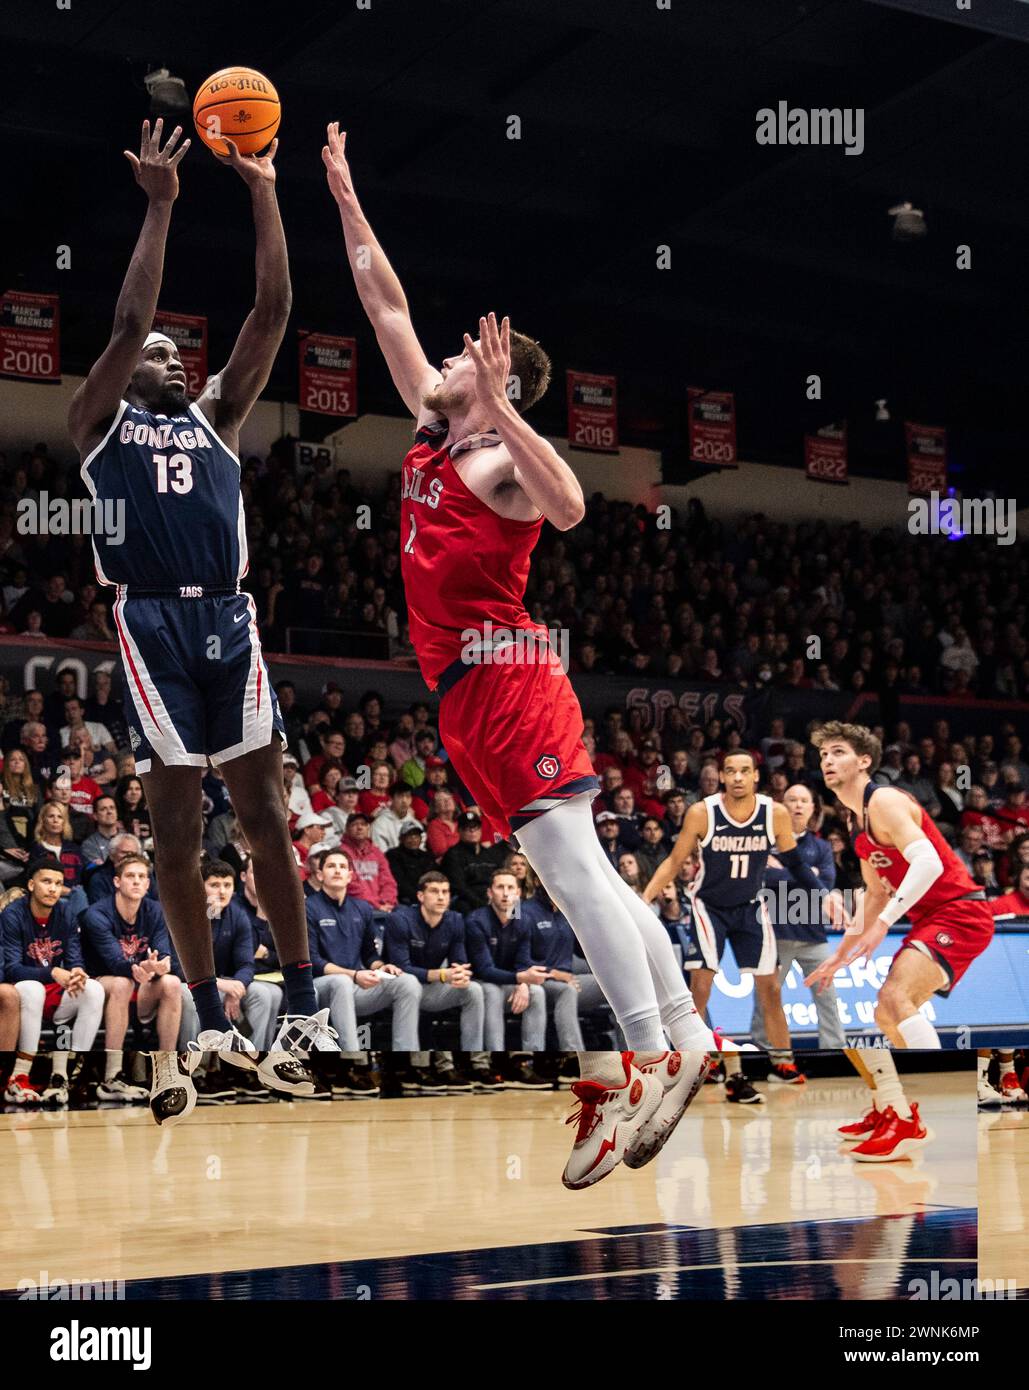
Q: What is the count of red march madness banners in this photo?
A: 7